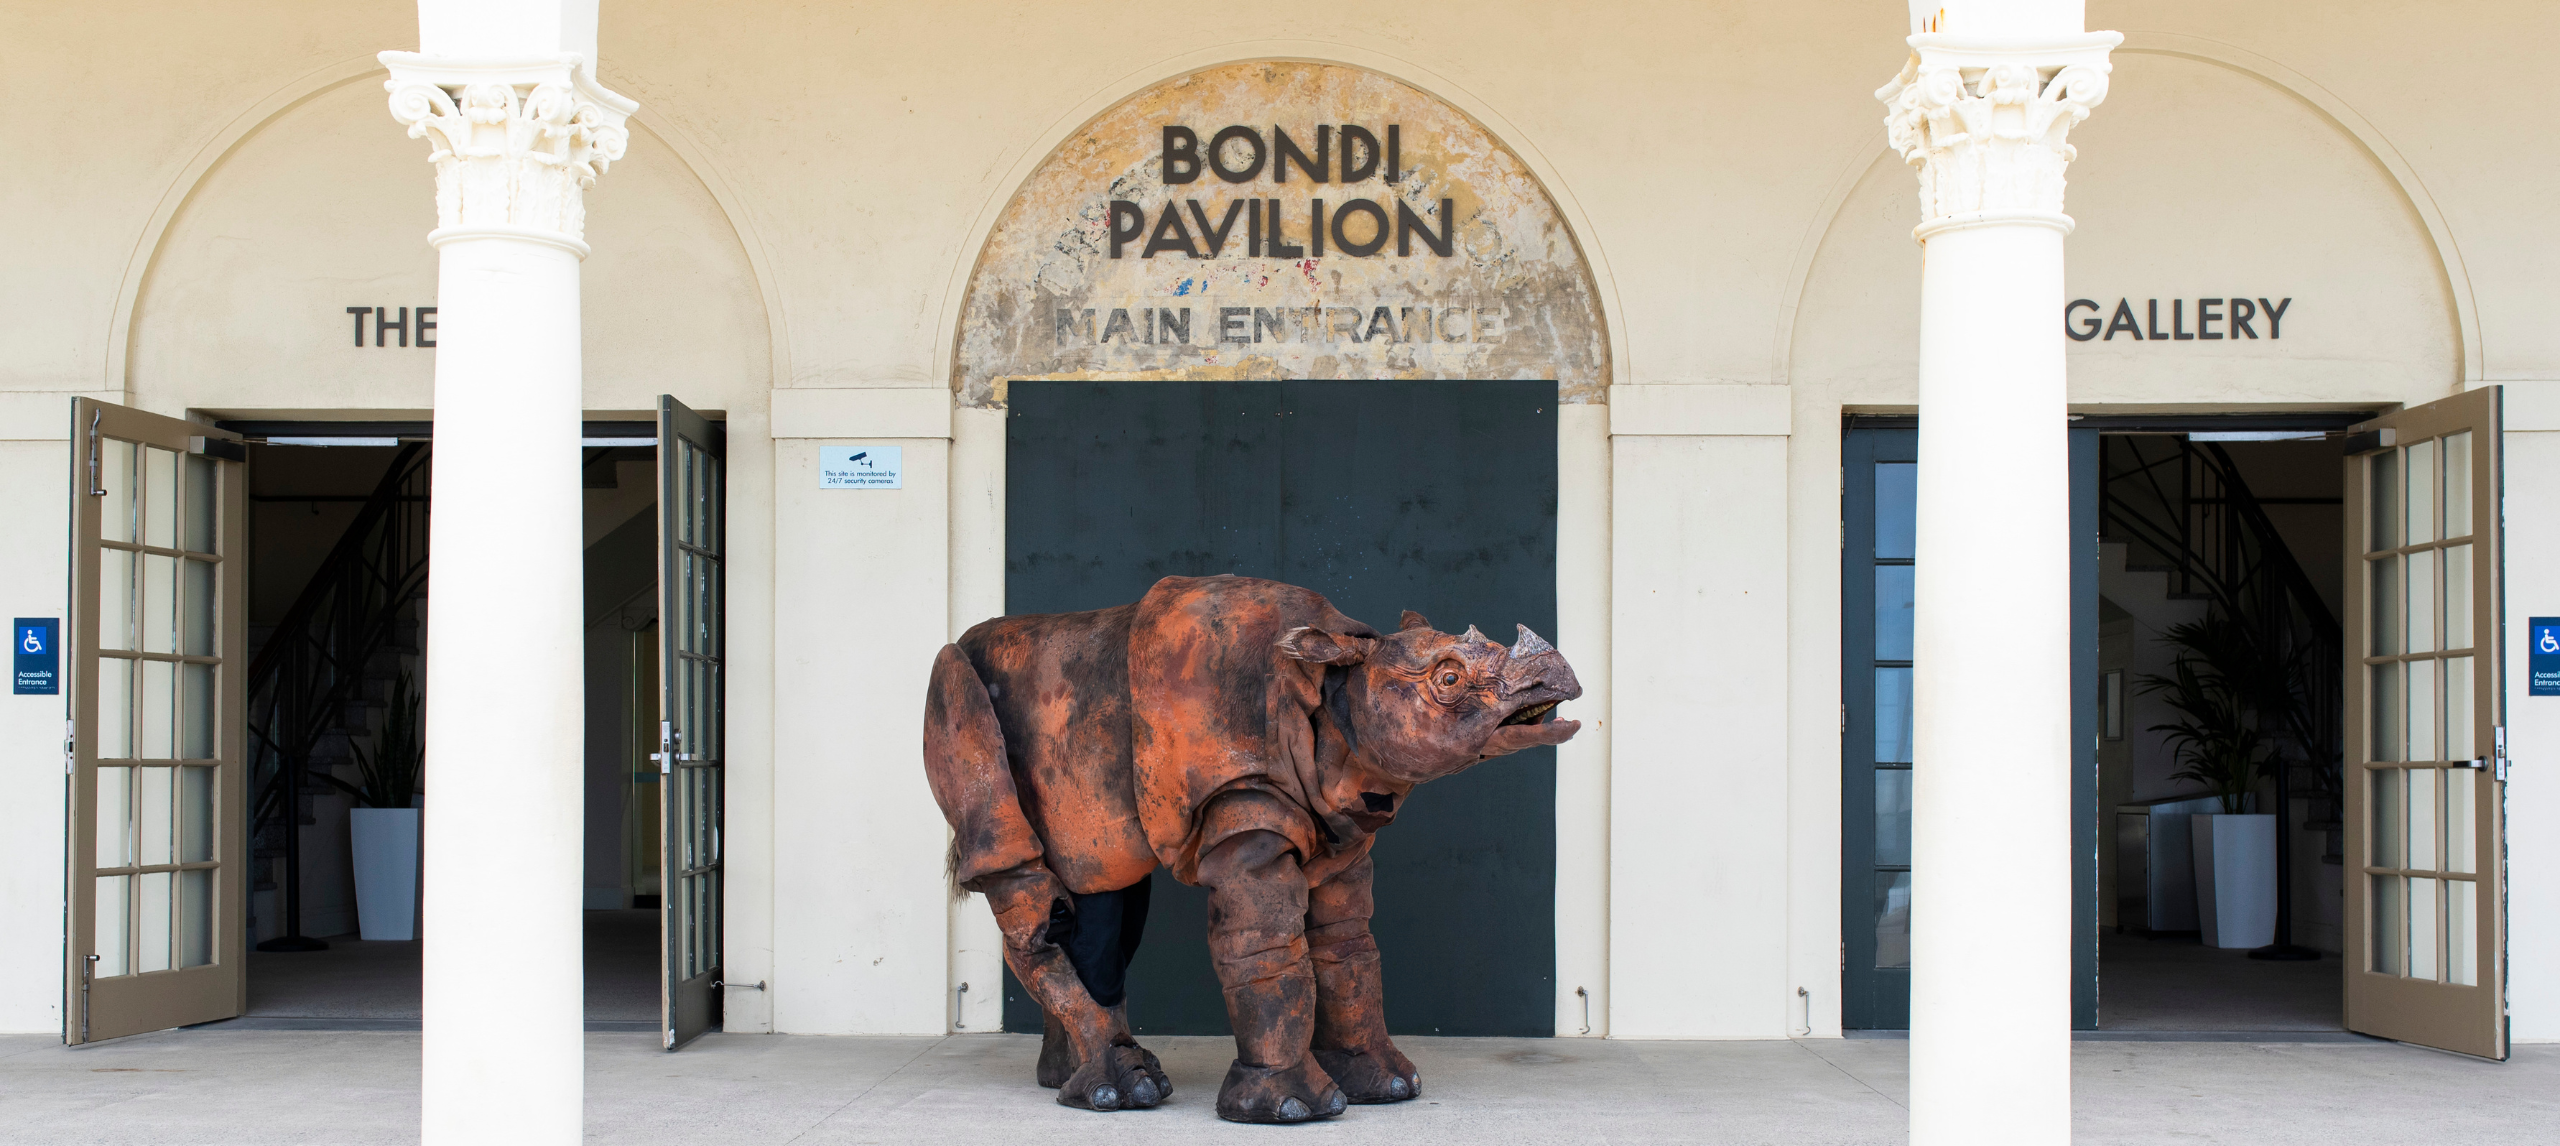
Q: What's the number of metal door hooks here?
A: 4